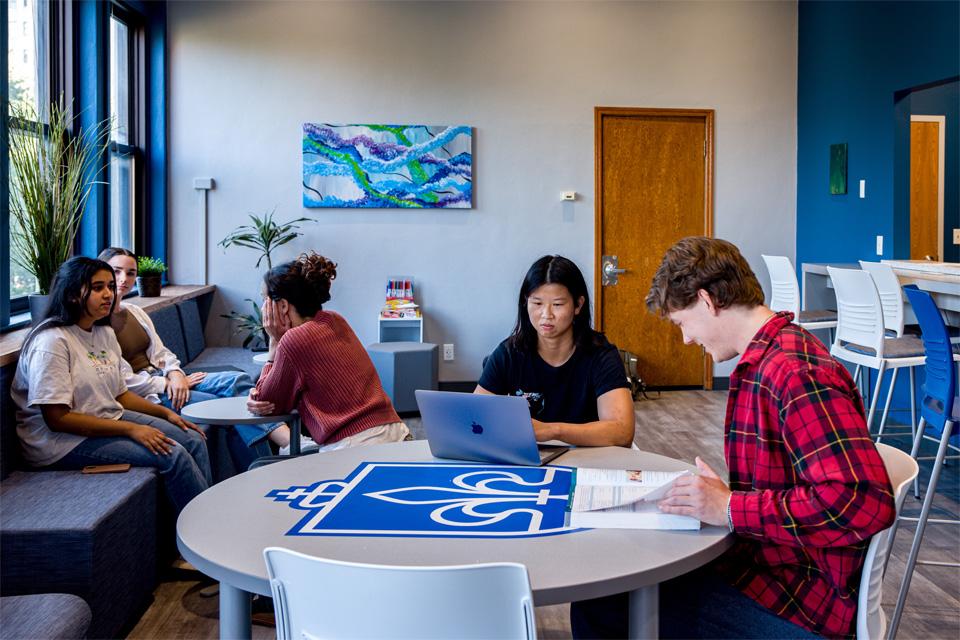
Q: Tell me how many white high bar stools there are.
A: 3